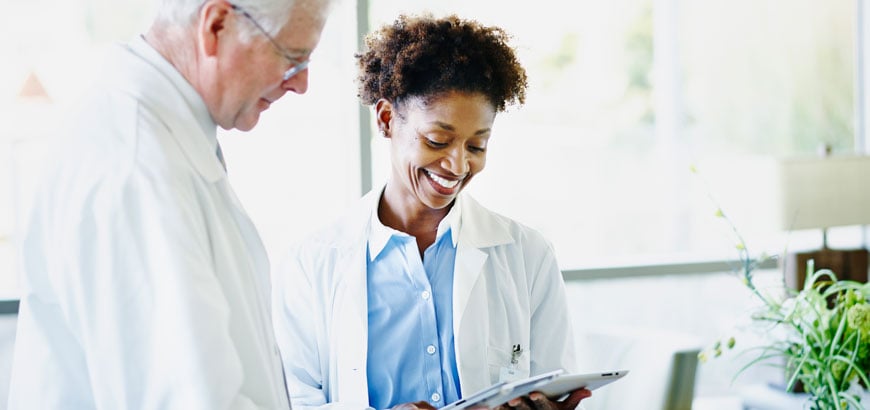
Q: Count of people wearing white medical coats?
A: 2